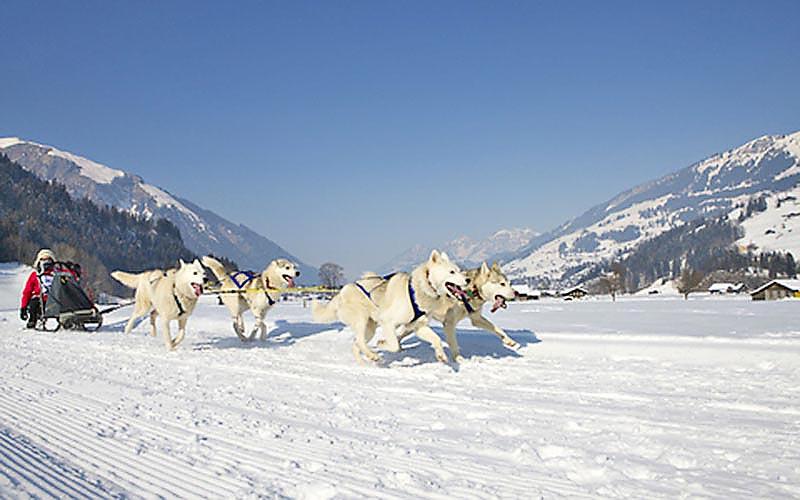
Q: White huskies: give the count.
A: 4